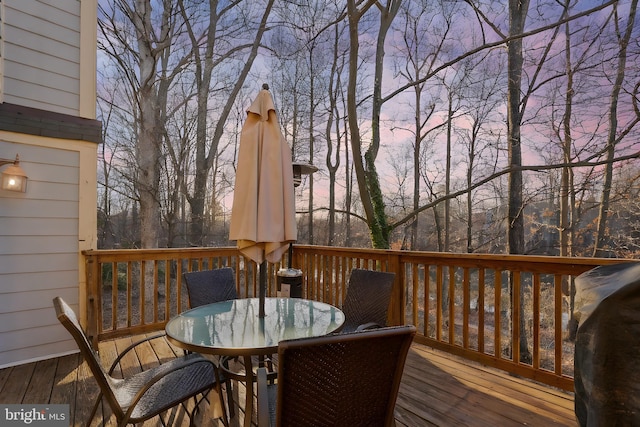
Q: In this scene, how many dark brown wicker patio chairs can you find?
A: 4